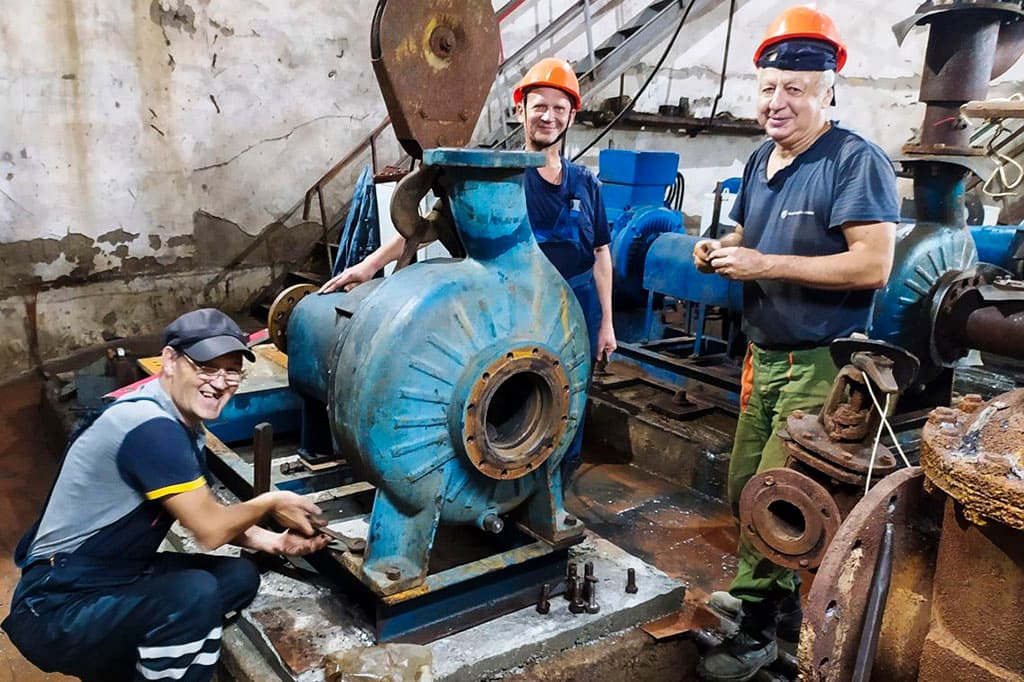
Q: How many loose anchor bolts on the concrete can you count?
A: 6